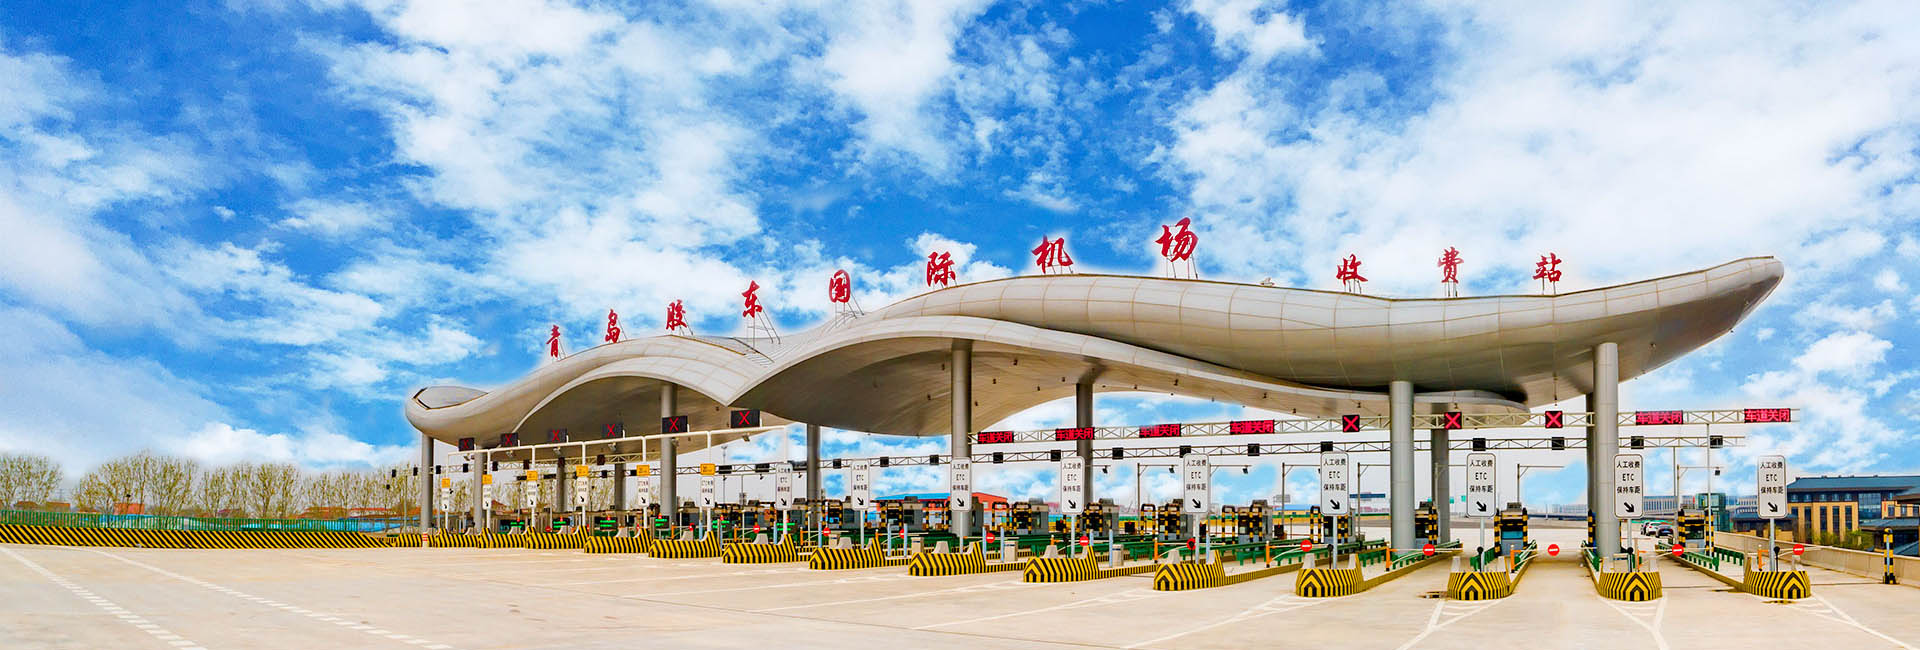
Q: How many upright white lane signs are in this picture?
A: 15